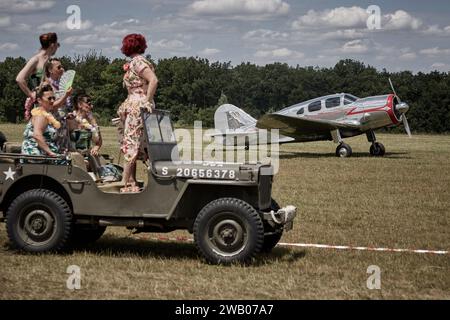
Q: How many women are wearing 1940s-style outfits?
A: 5